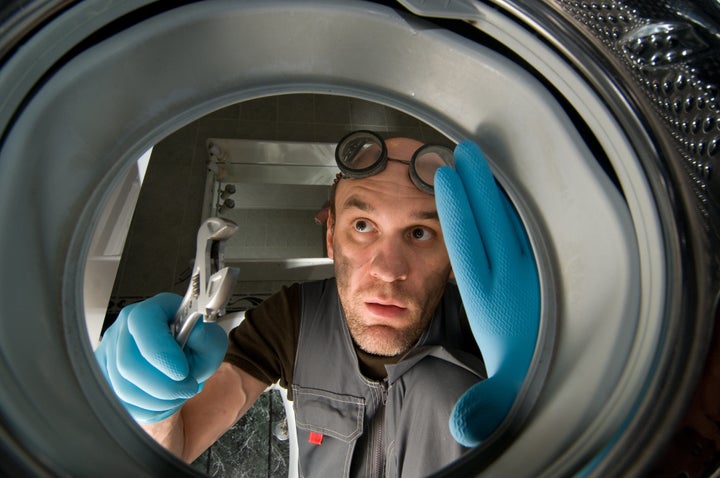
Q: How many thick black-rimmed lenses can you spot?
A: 2